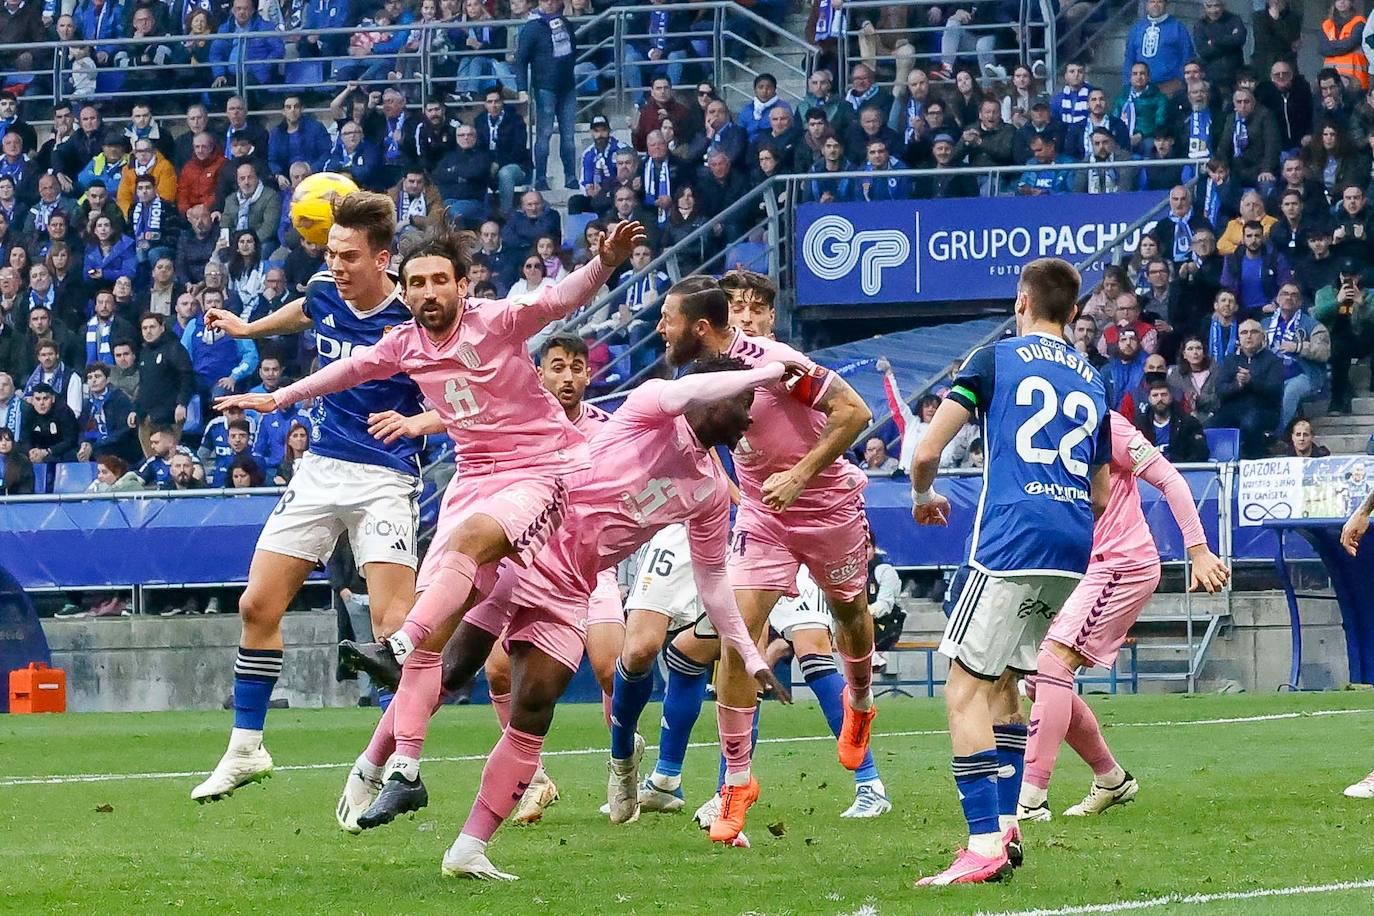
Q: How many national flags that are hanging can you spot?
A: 0